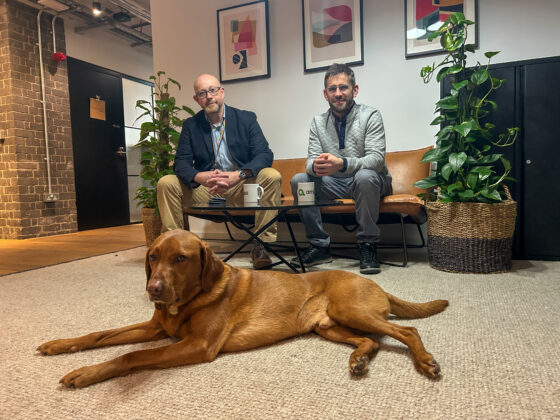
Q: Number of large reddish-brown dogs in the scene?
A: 1